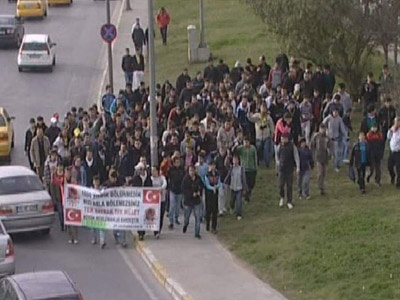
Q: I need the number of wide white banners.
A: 1